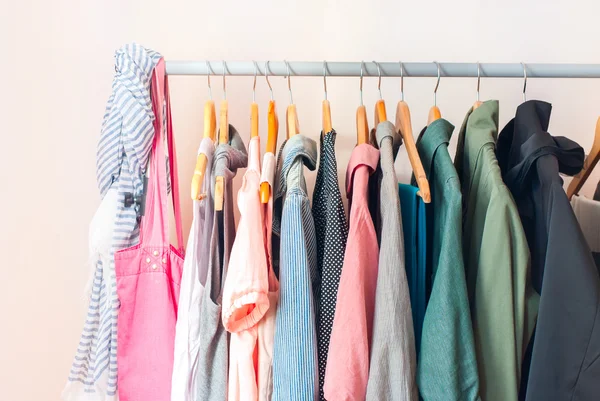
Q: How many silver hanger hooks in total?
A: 12